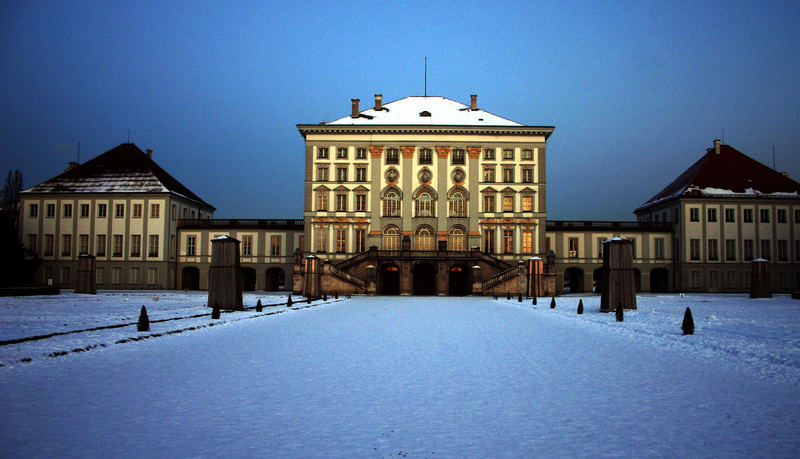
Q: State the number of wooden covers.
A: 6